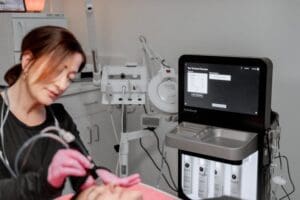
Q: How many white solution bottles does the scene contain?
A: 4